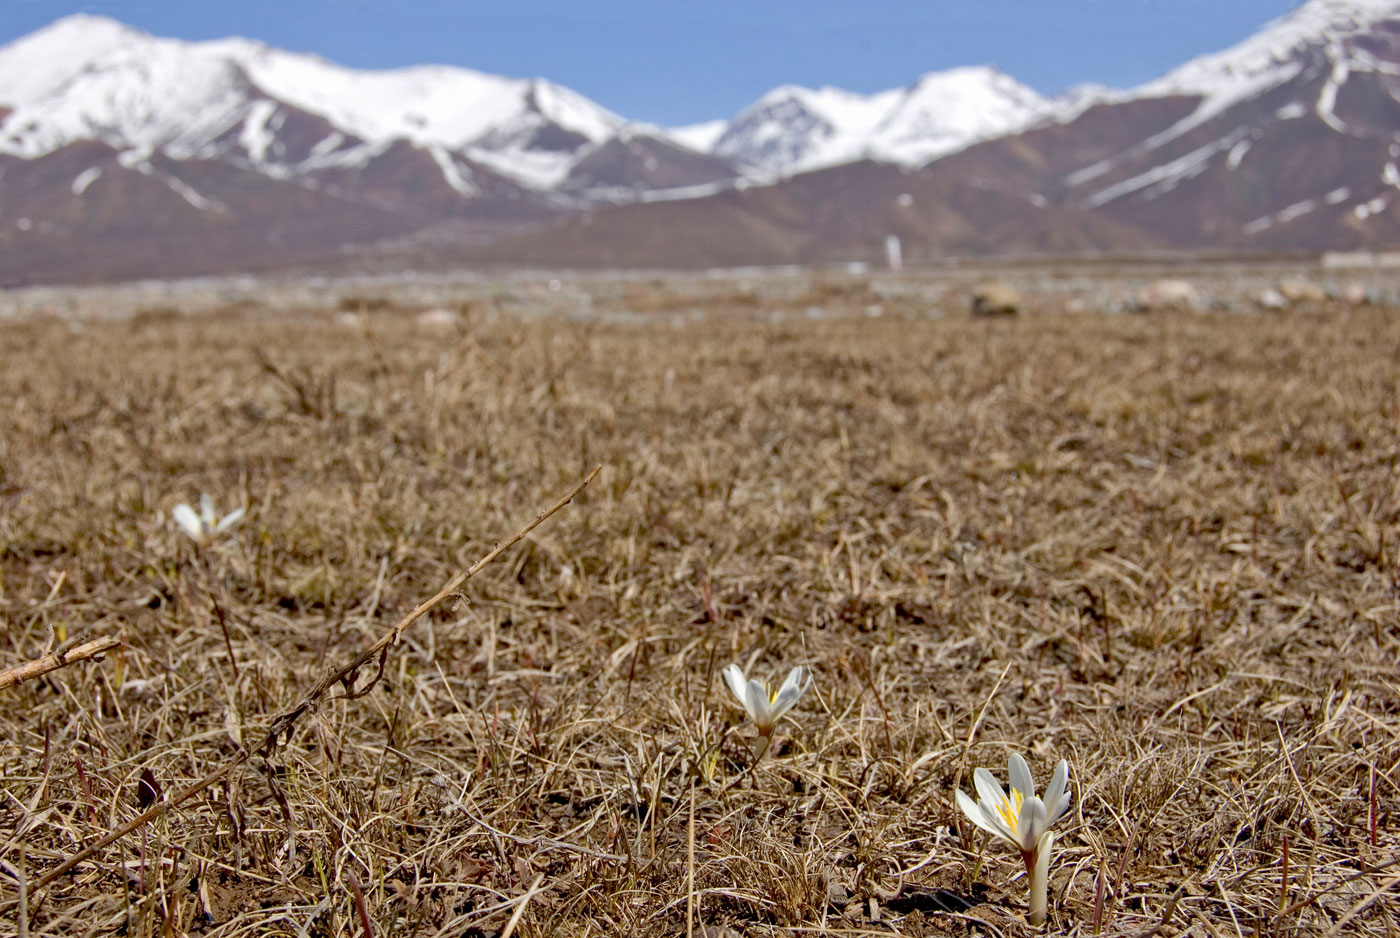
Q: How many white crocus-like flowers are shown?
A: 3